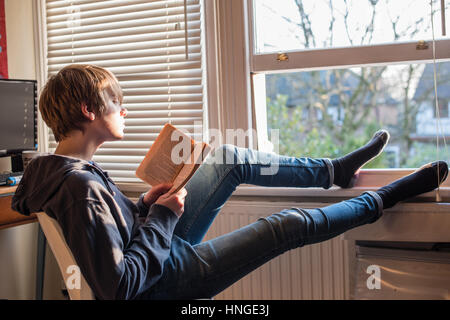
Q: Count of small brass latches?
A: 2